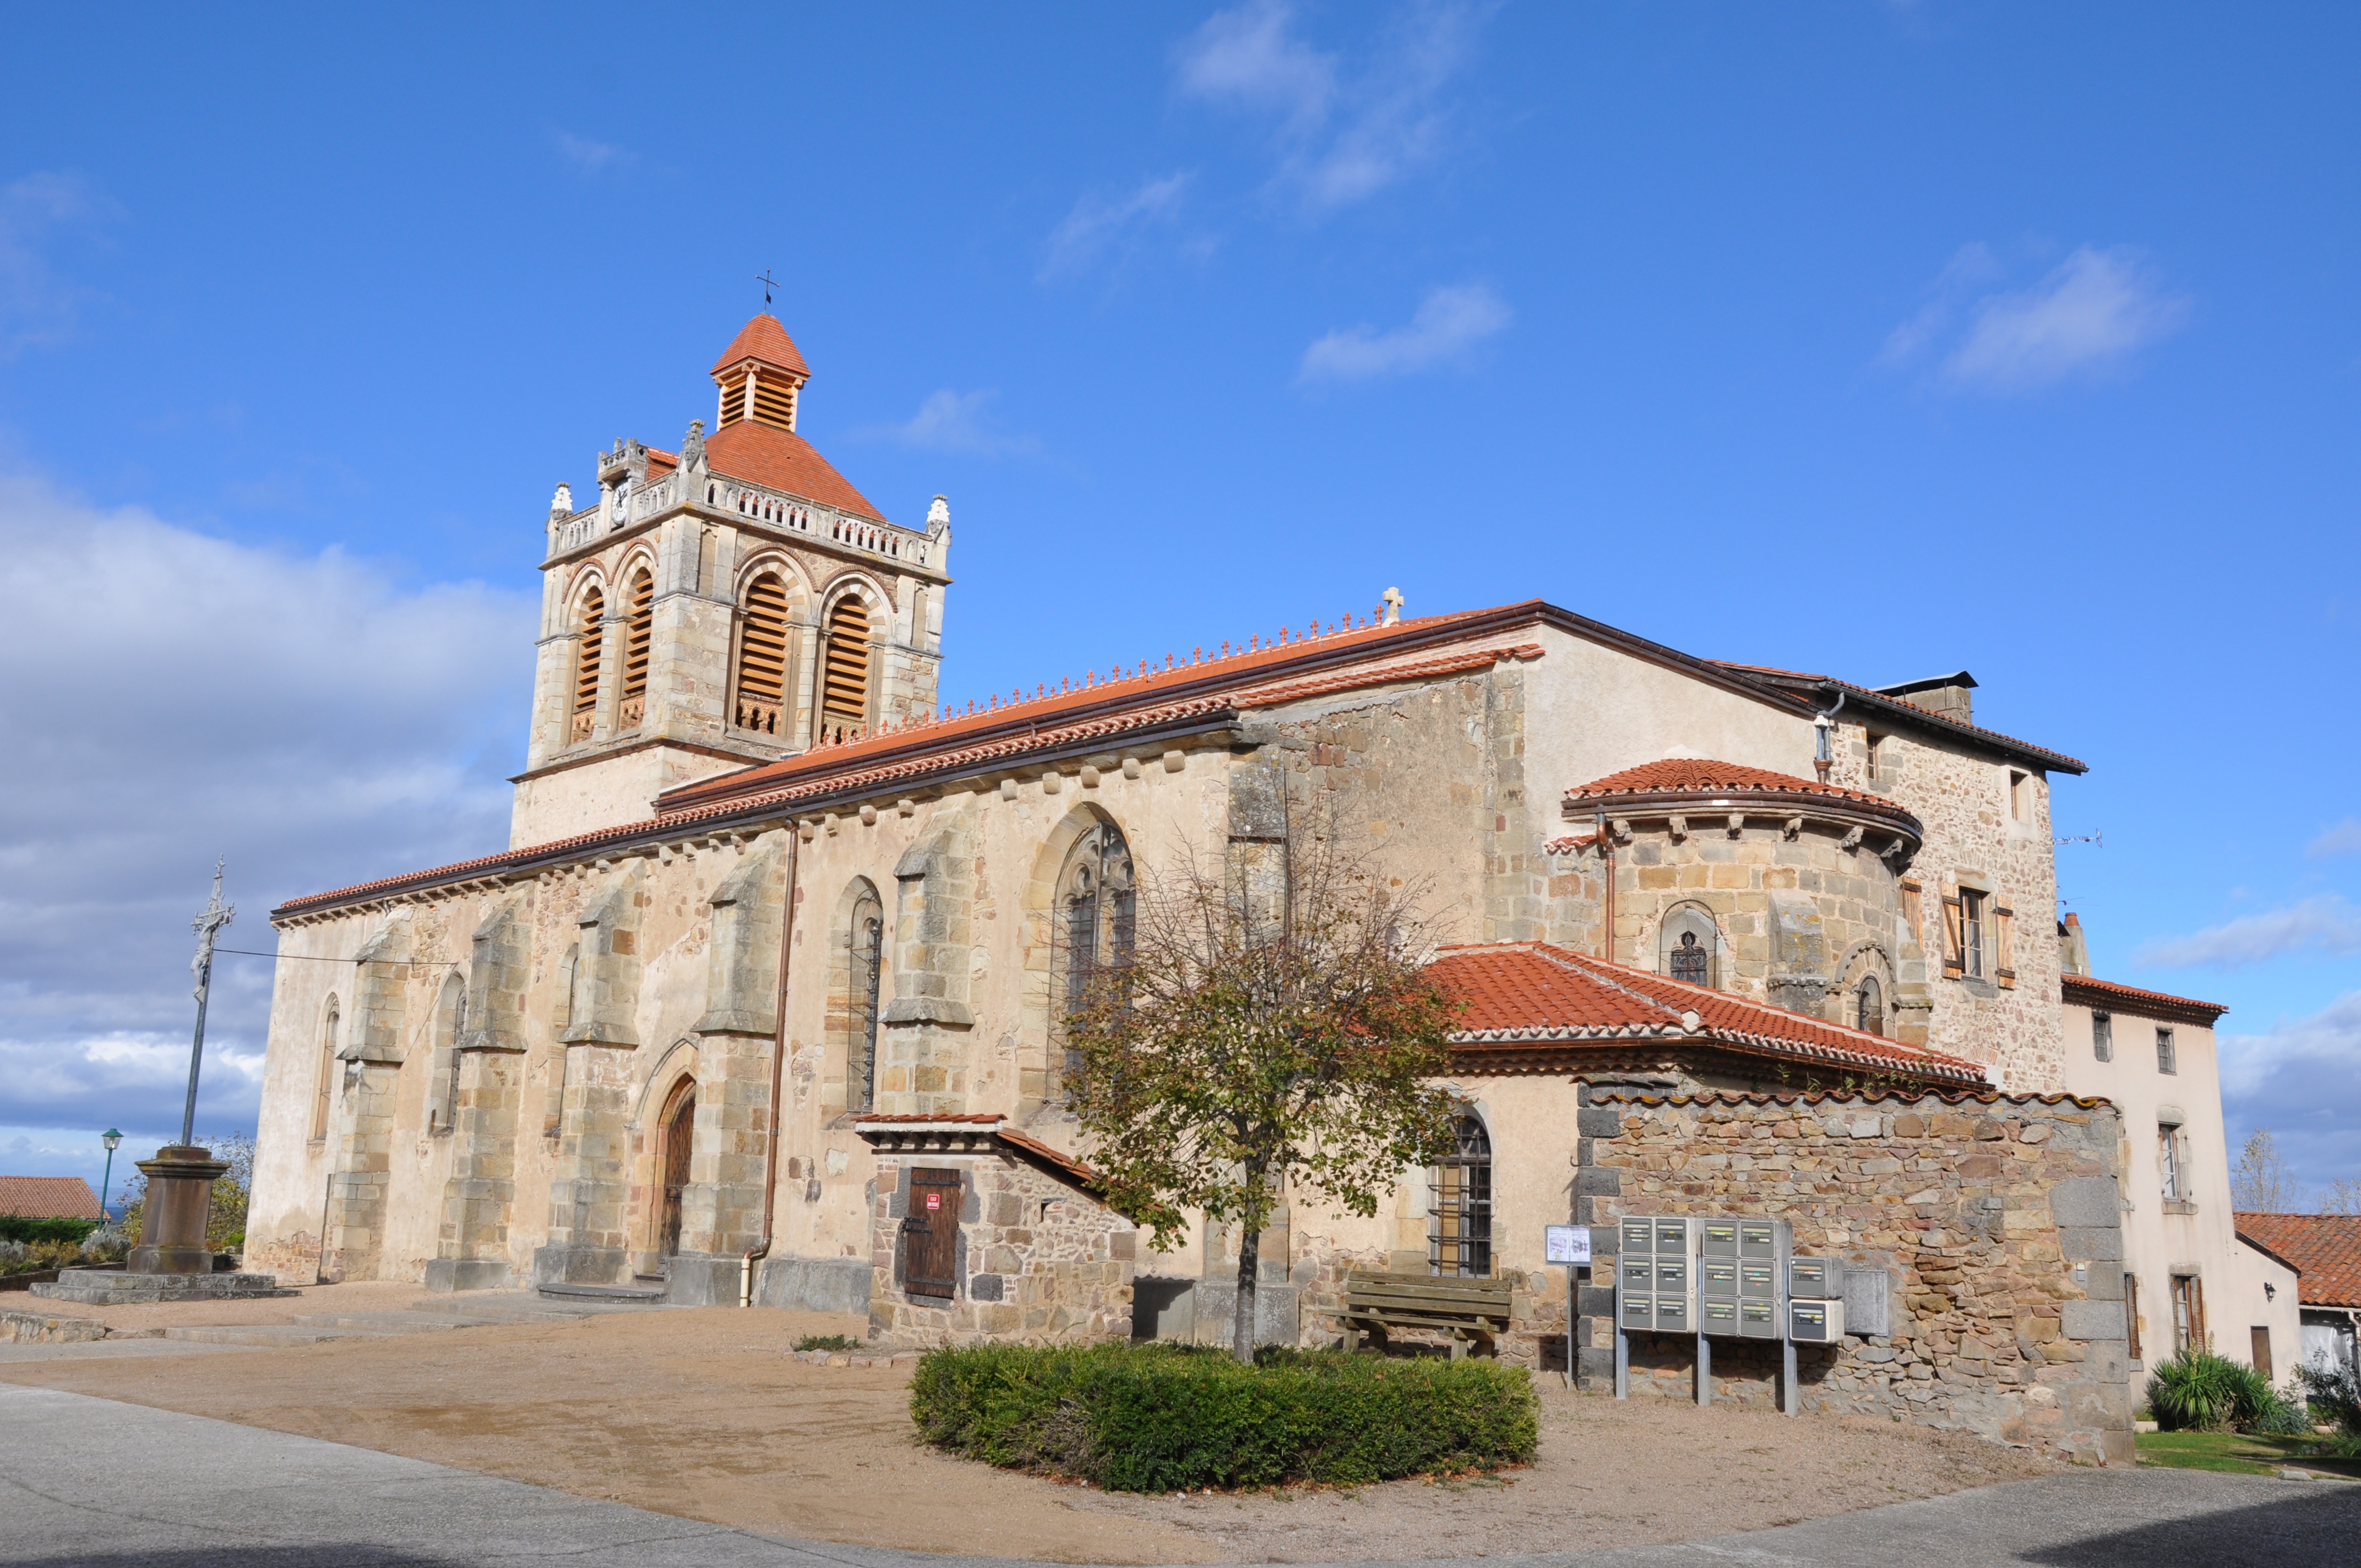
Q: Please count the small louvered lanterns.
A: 1